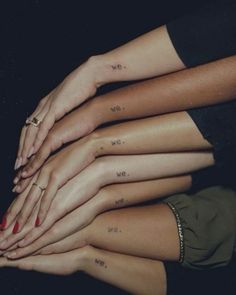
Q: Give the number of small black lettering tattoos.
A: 7